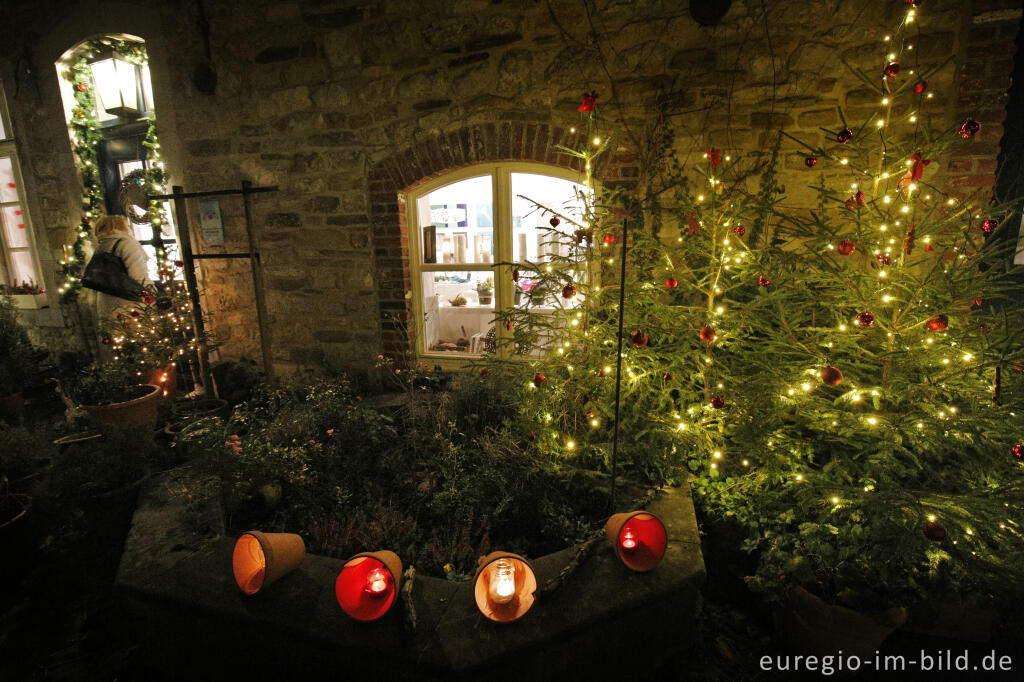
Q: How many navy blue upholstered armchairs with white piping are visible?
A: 0